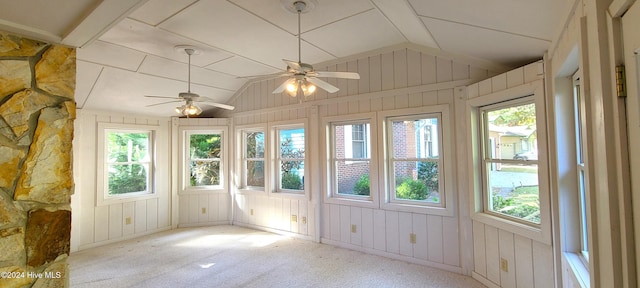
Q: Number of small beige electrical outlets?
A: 8